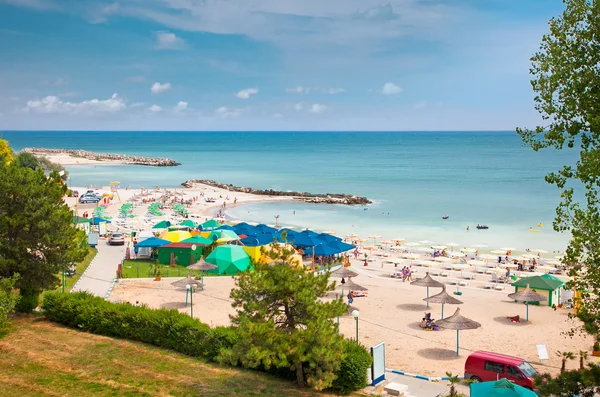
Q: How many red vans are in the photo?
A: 1